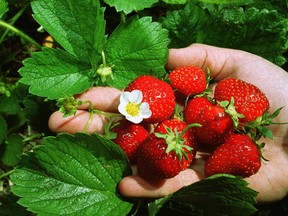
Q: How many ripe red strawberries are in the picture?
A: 7